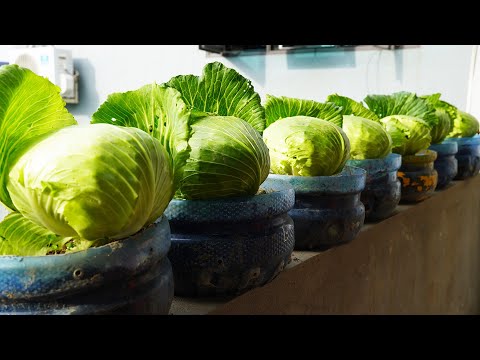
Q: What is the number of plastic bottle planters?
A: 7